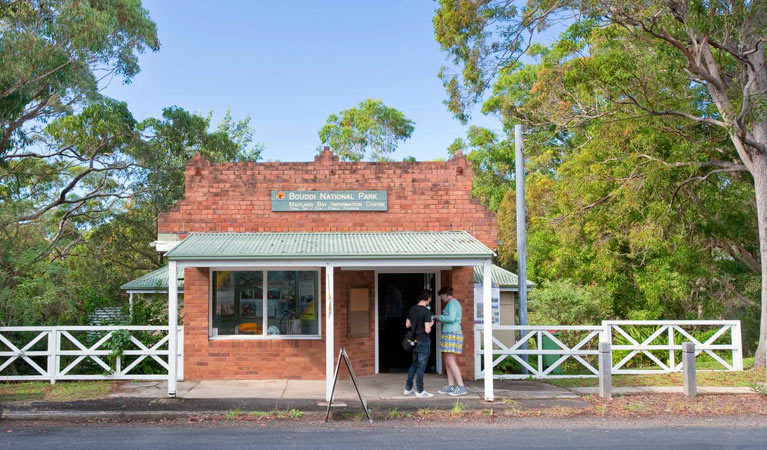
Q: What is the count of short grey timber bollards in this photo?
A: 2